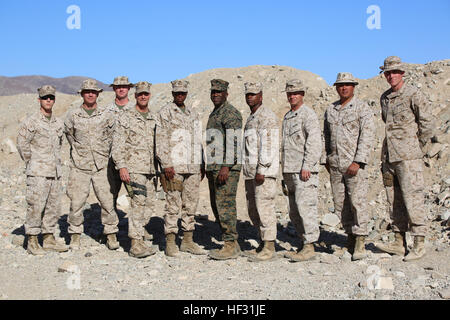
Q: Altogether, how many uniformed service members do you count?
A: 10